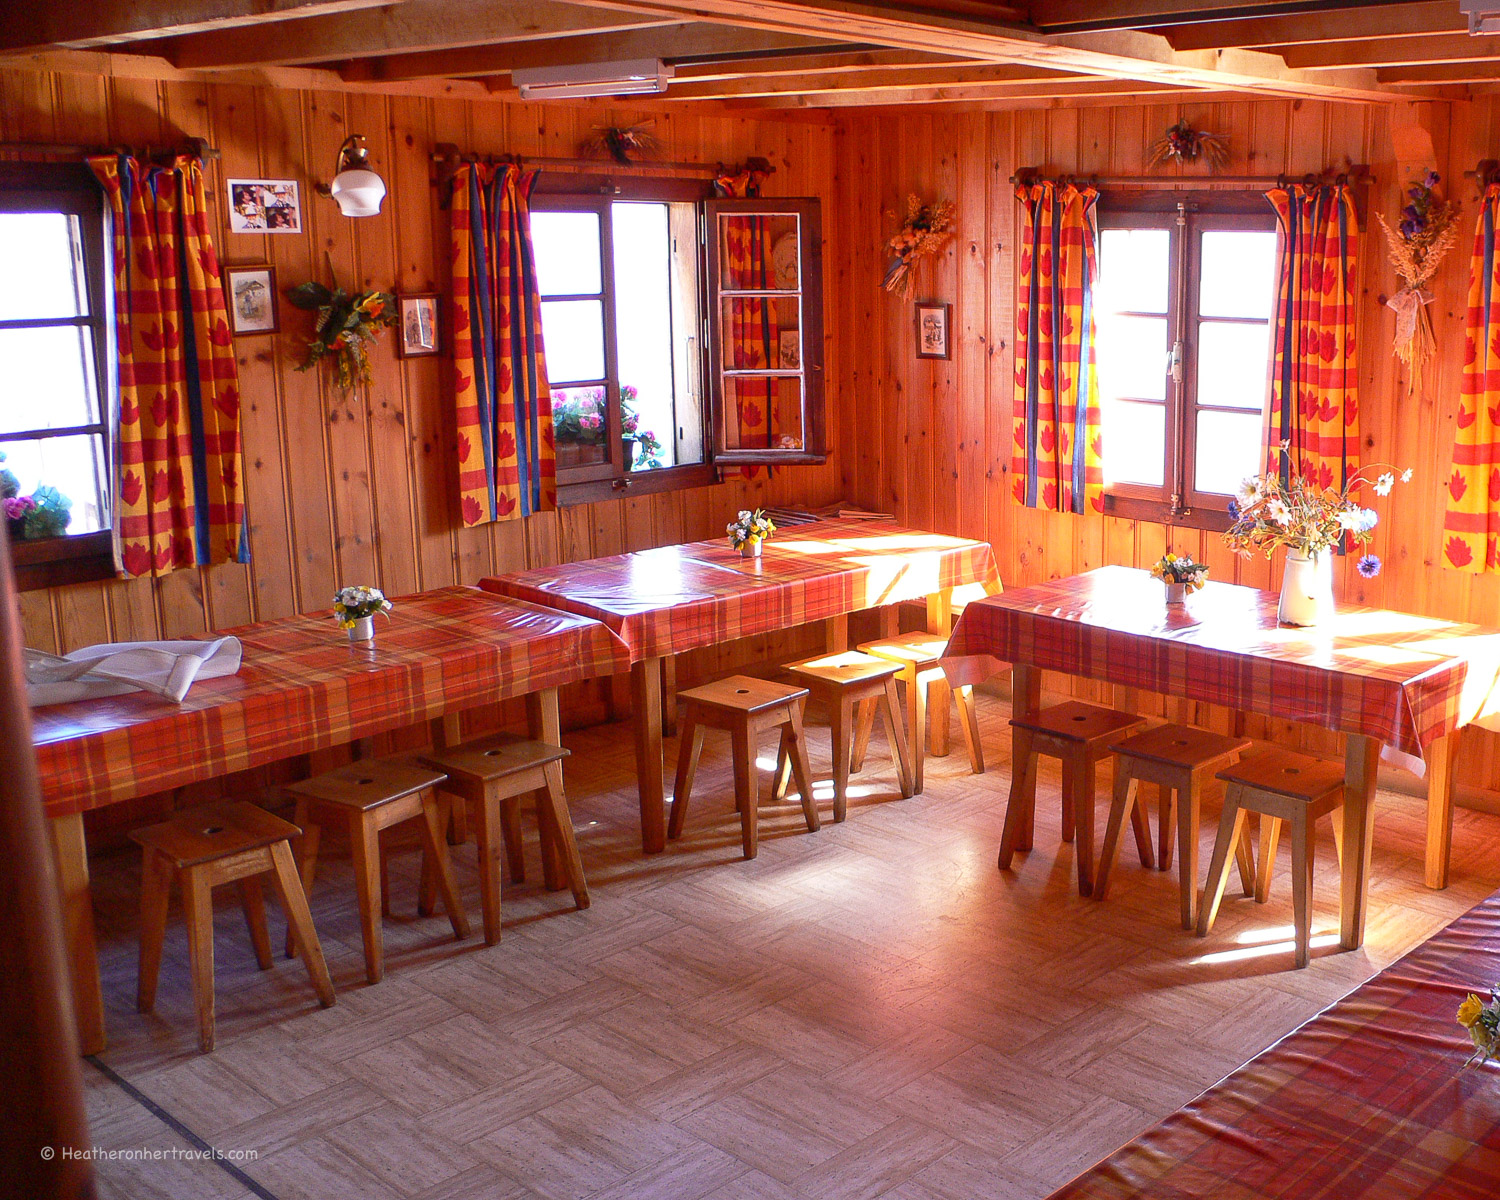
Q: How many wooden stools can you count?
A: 9